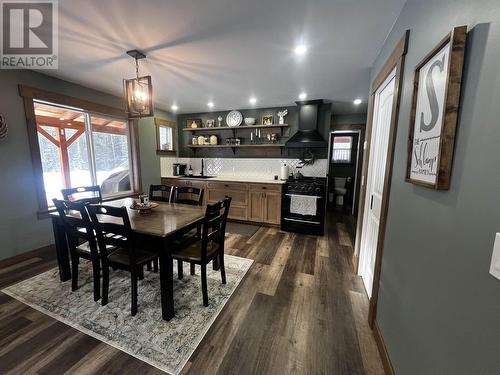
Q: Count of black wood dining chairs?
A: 6